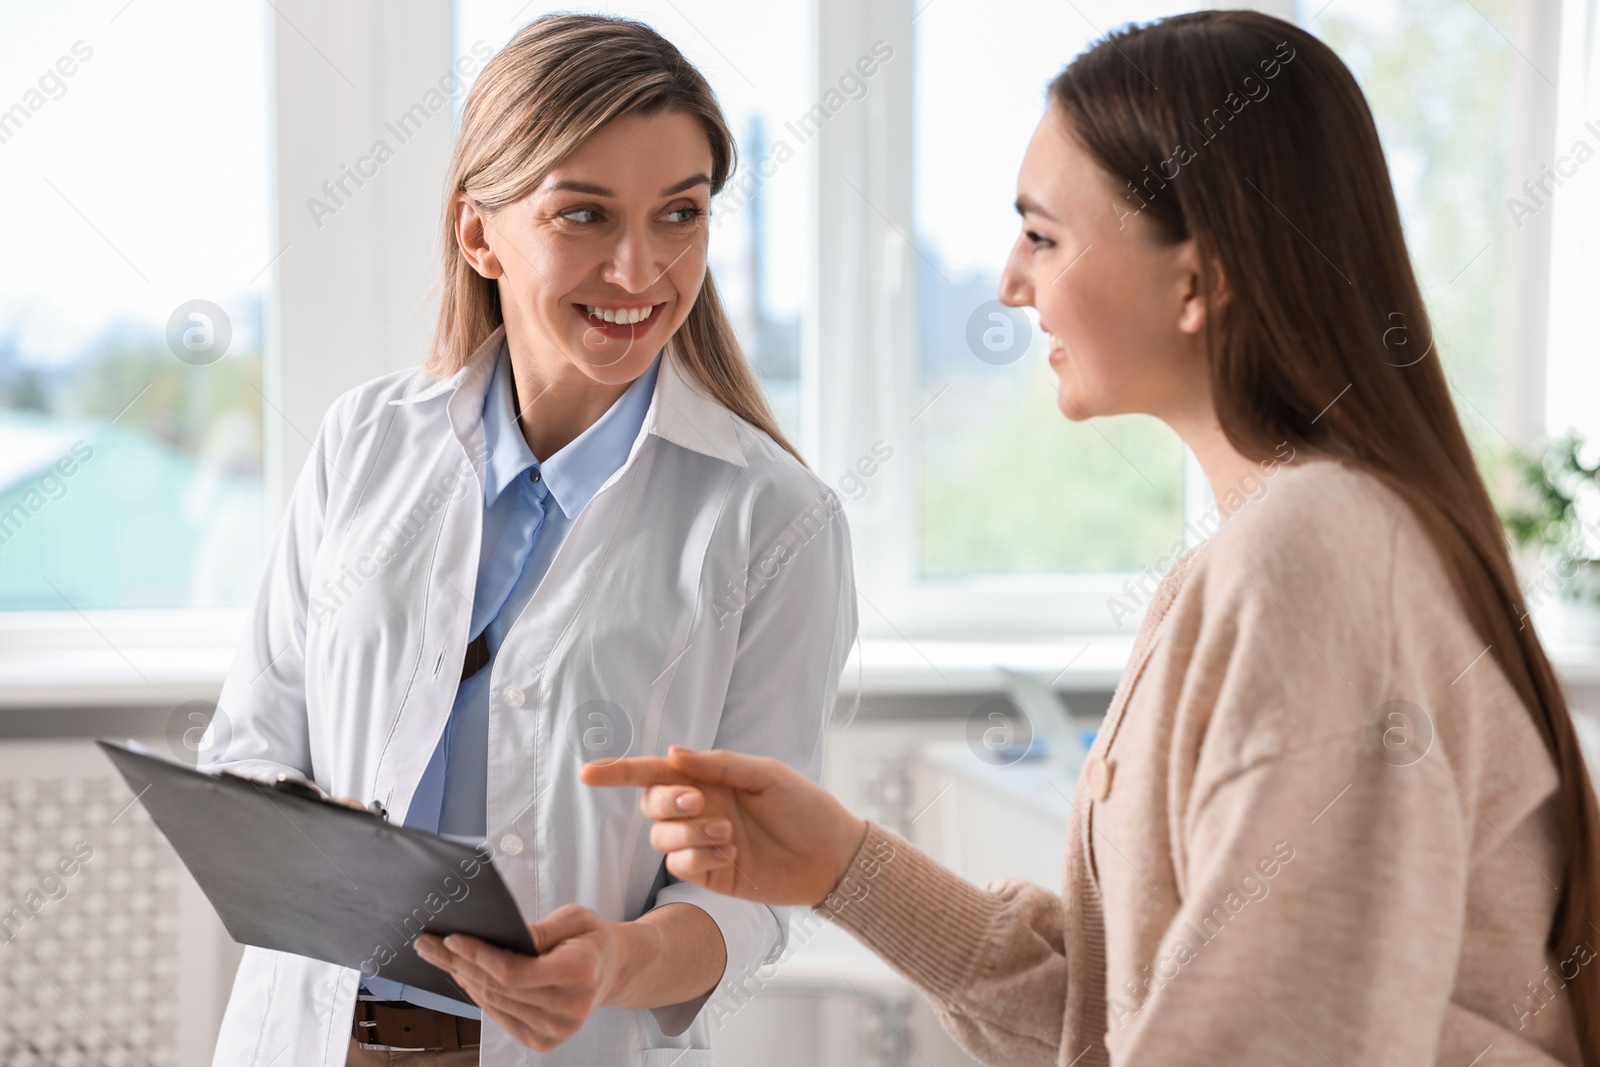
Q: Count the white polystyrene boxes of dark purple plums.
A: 0